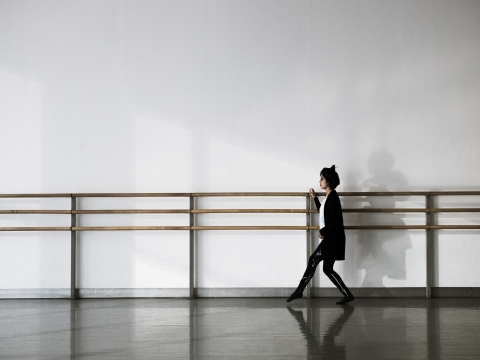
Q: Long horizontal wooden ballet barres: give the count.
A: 3